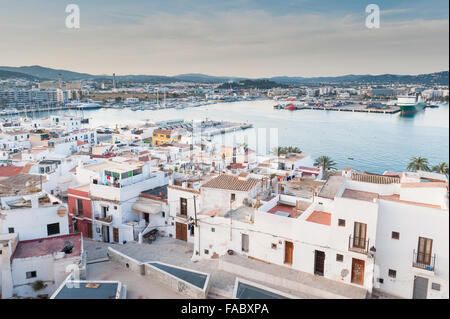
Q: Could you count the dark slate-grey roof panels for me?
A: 3